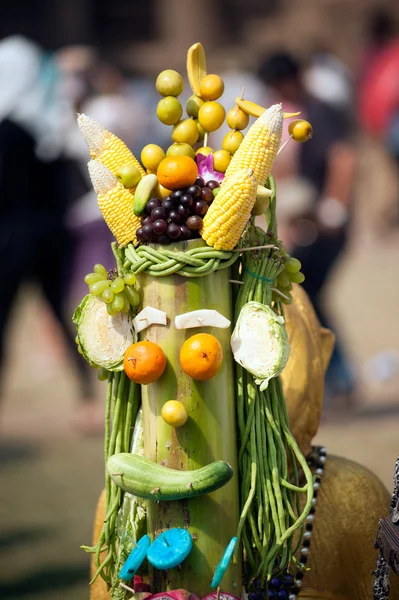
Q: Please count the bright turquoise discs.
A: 3